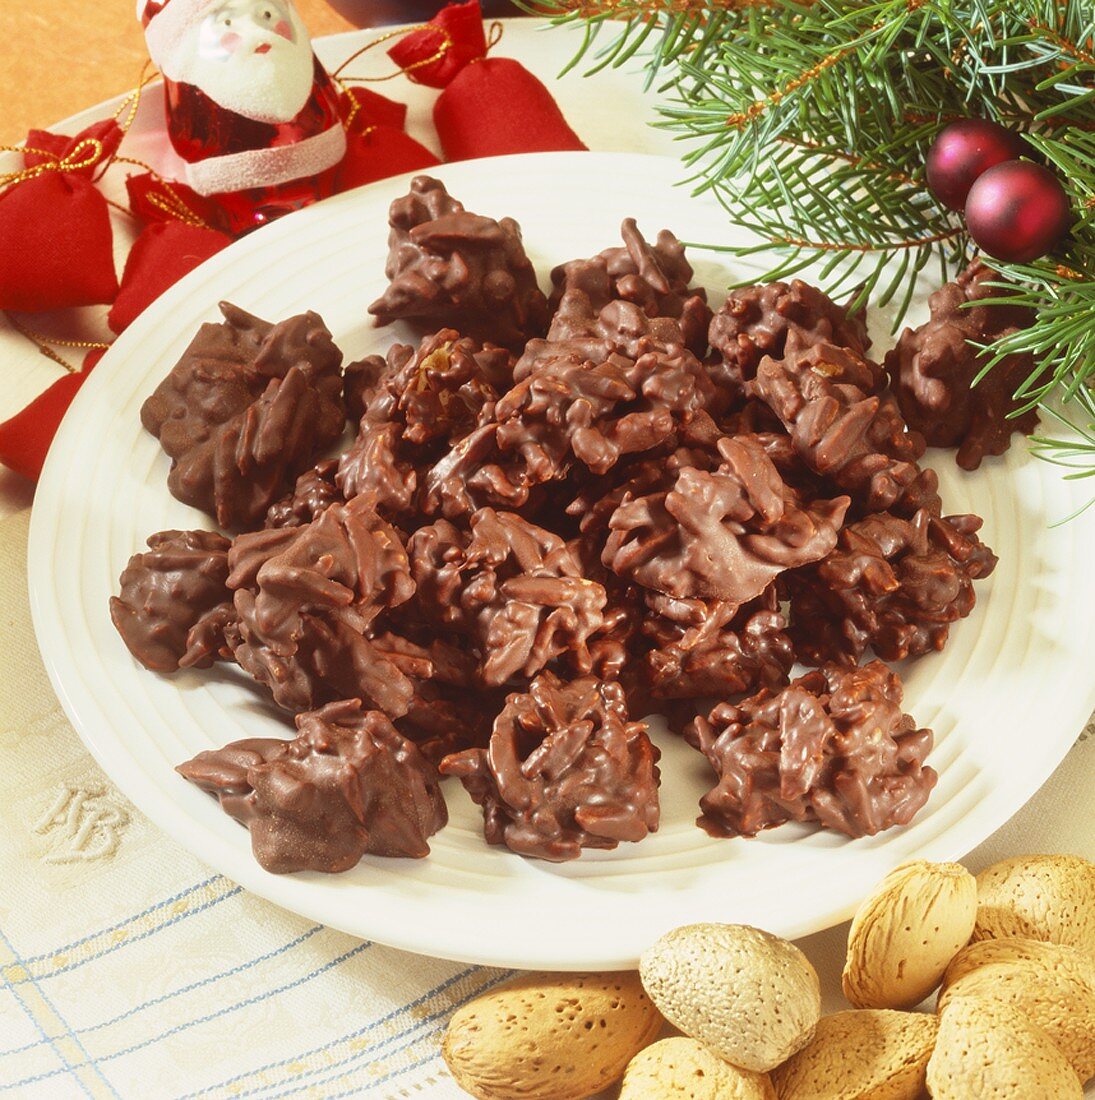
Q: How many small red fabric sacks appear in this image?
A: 5